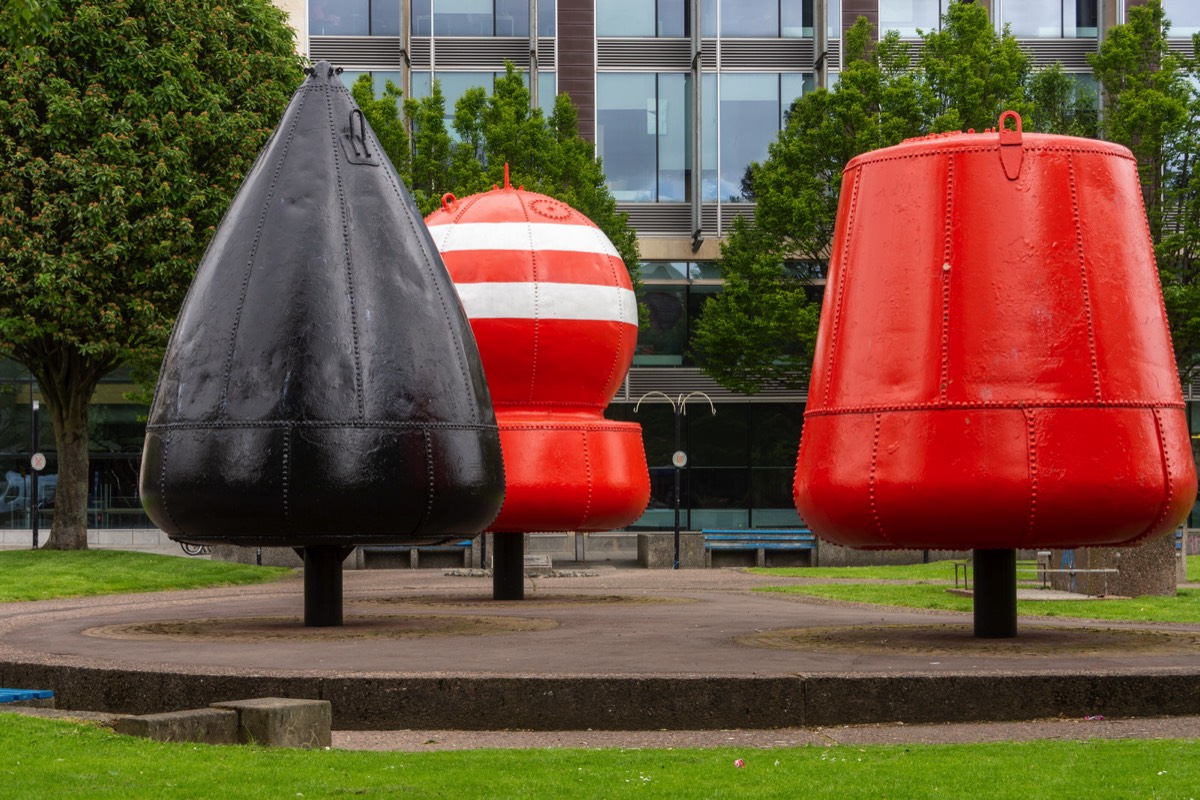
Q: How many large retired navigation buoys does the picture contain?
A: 3